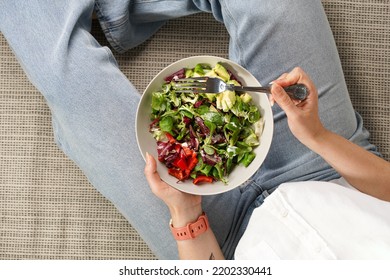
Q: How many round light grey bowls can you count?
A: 1